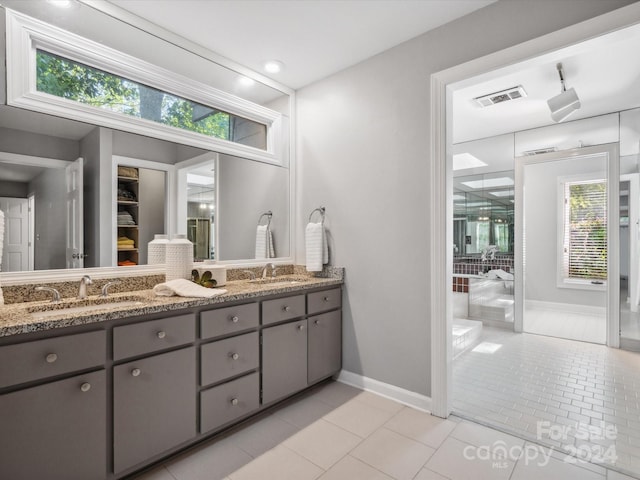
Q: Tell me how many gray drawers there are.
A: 7